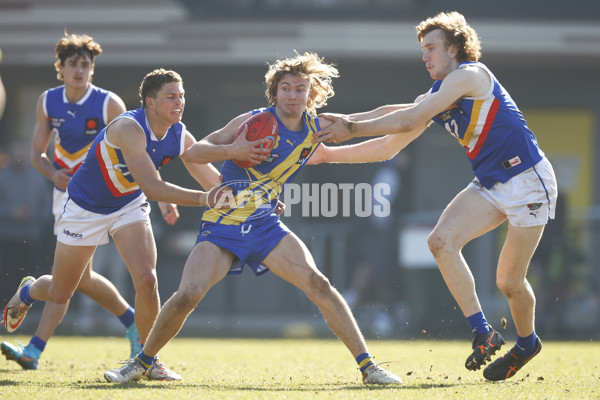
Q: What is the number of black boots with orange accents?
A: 2